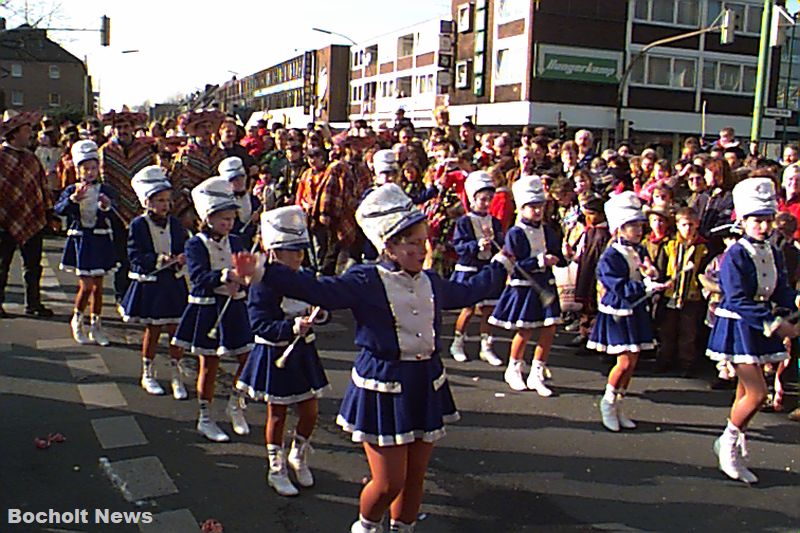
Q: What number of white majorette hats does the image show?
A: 11